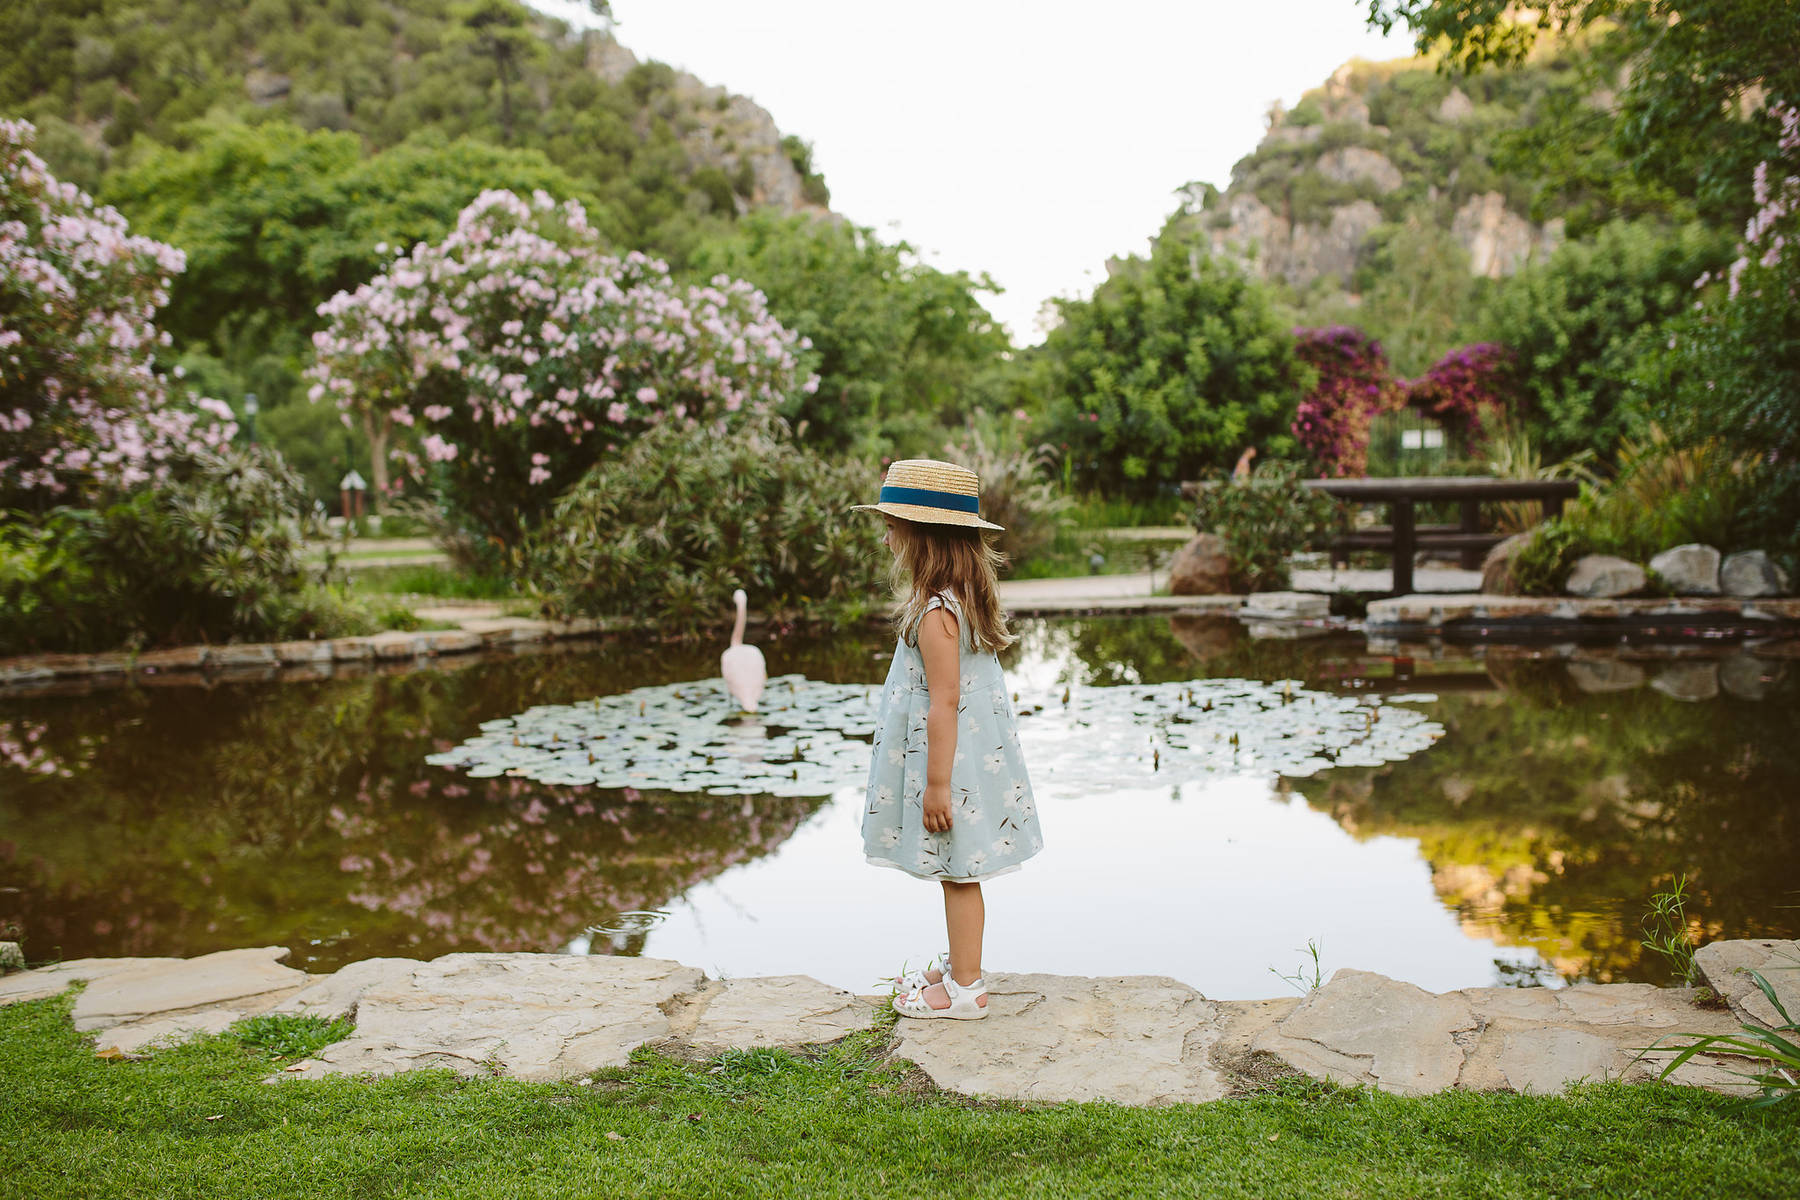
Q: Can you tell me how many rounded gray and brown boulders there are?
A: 5